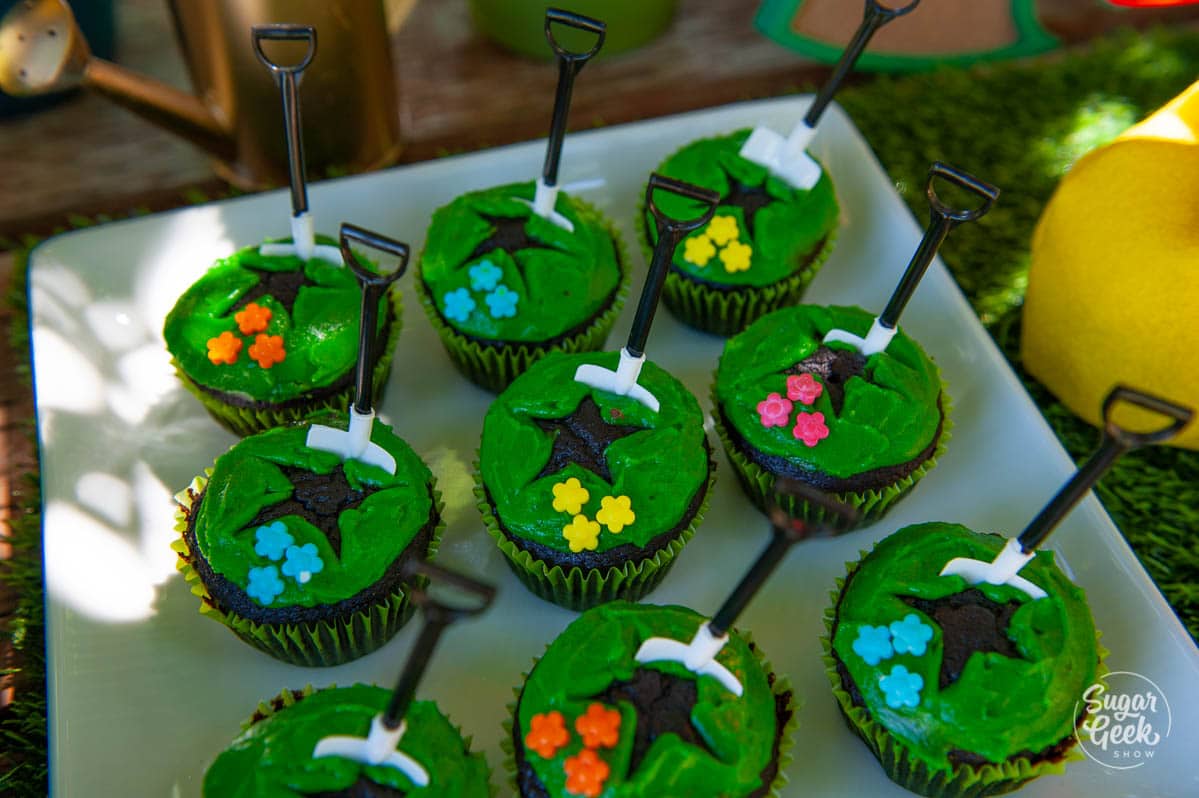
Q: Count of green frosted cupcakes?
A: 9